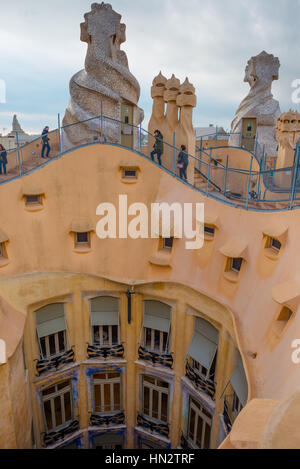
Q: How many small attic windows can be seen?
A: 9